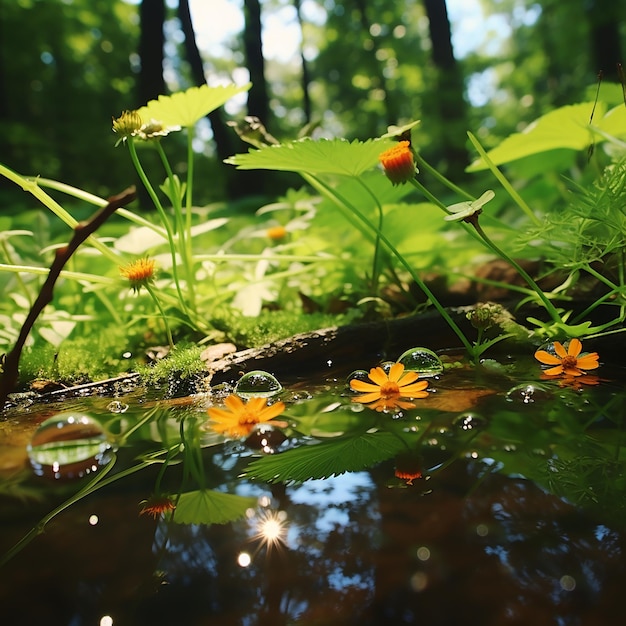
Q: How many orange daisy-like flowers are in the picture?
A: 3